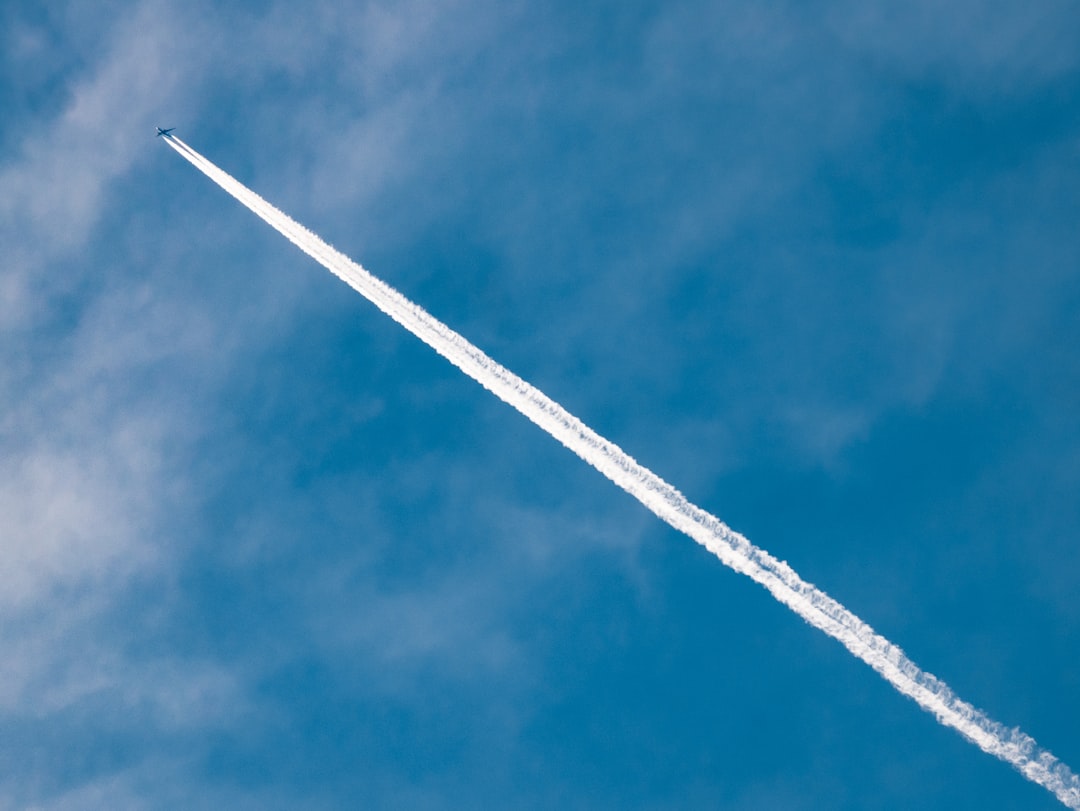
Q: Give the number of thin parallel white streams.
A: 2